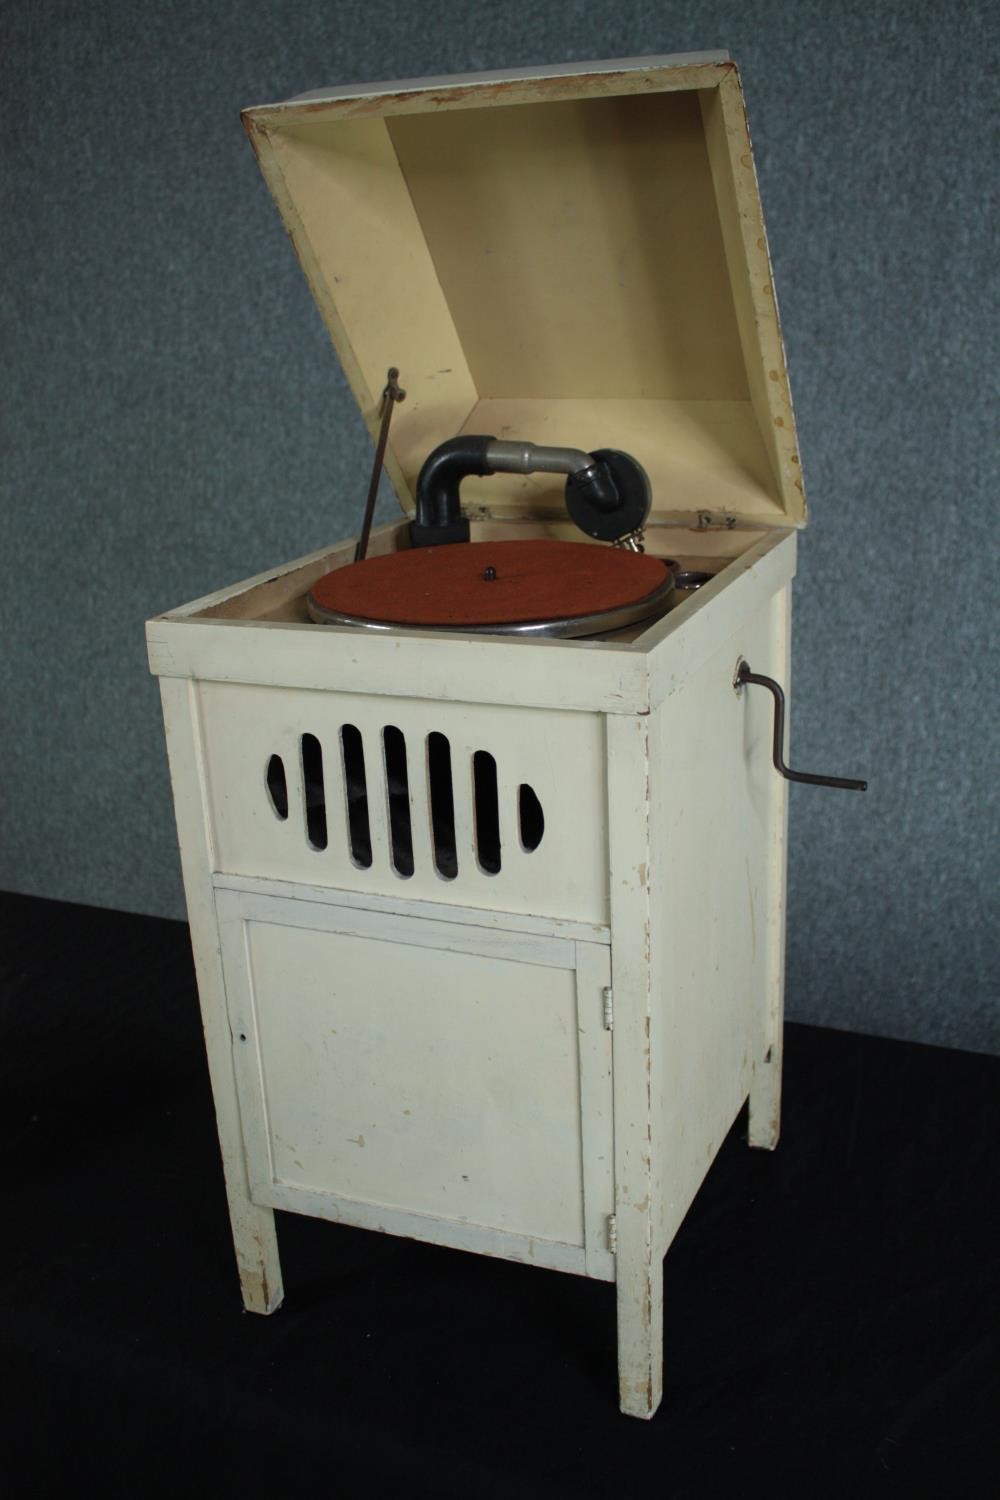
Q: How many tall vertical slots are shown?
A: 5